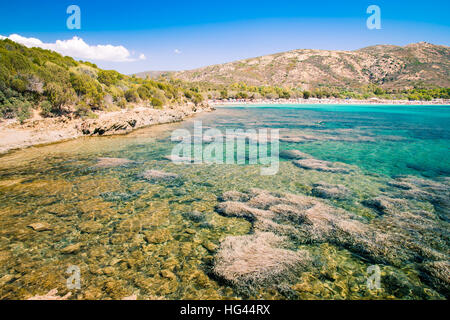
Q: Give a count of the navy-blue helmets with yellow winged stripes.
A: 0